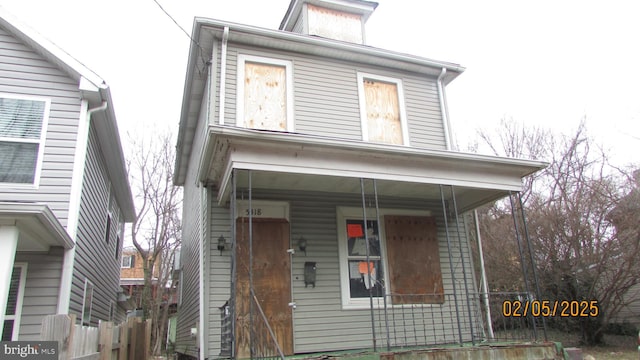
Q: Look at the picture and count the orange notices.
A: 2